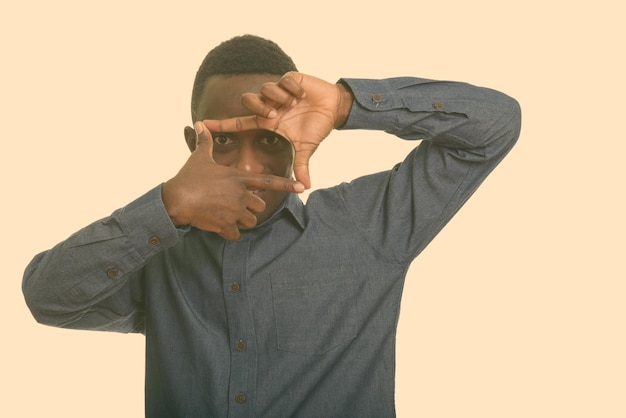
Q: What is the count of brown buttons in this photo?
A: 7